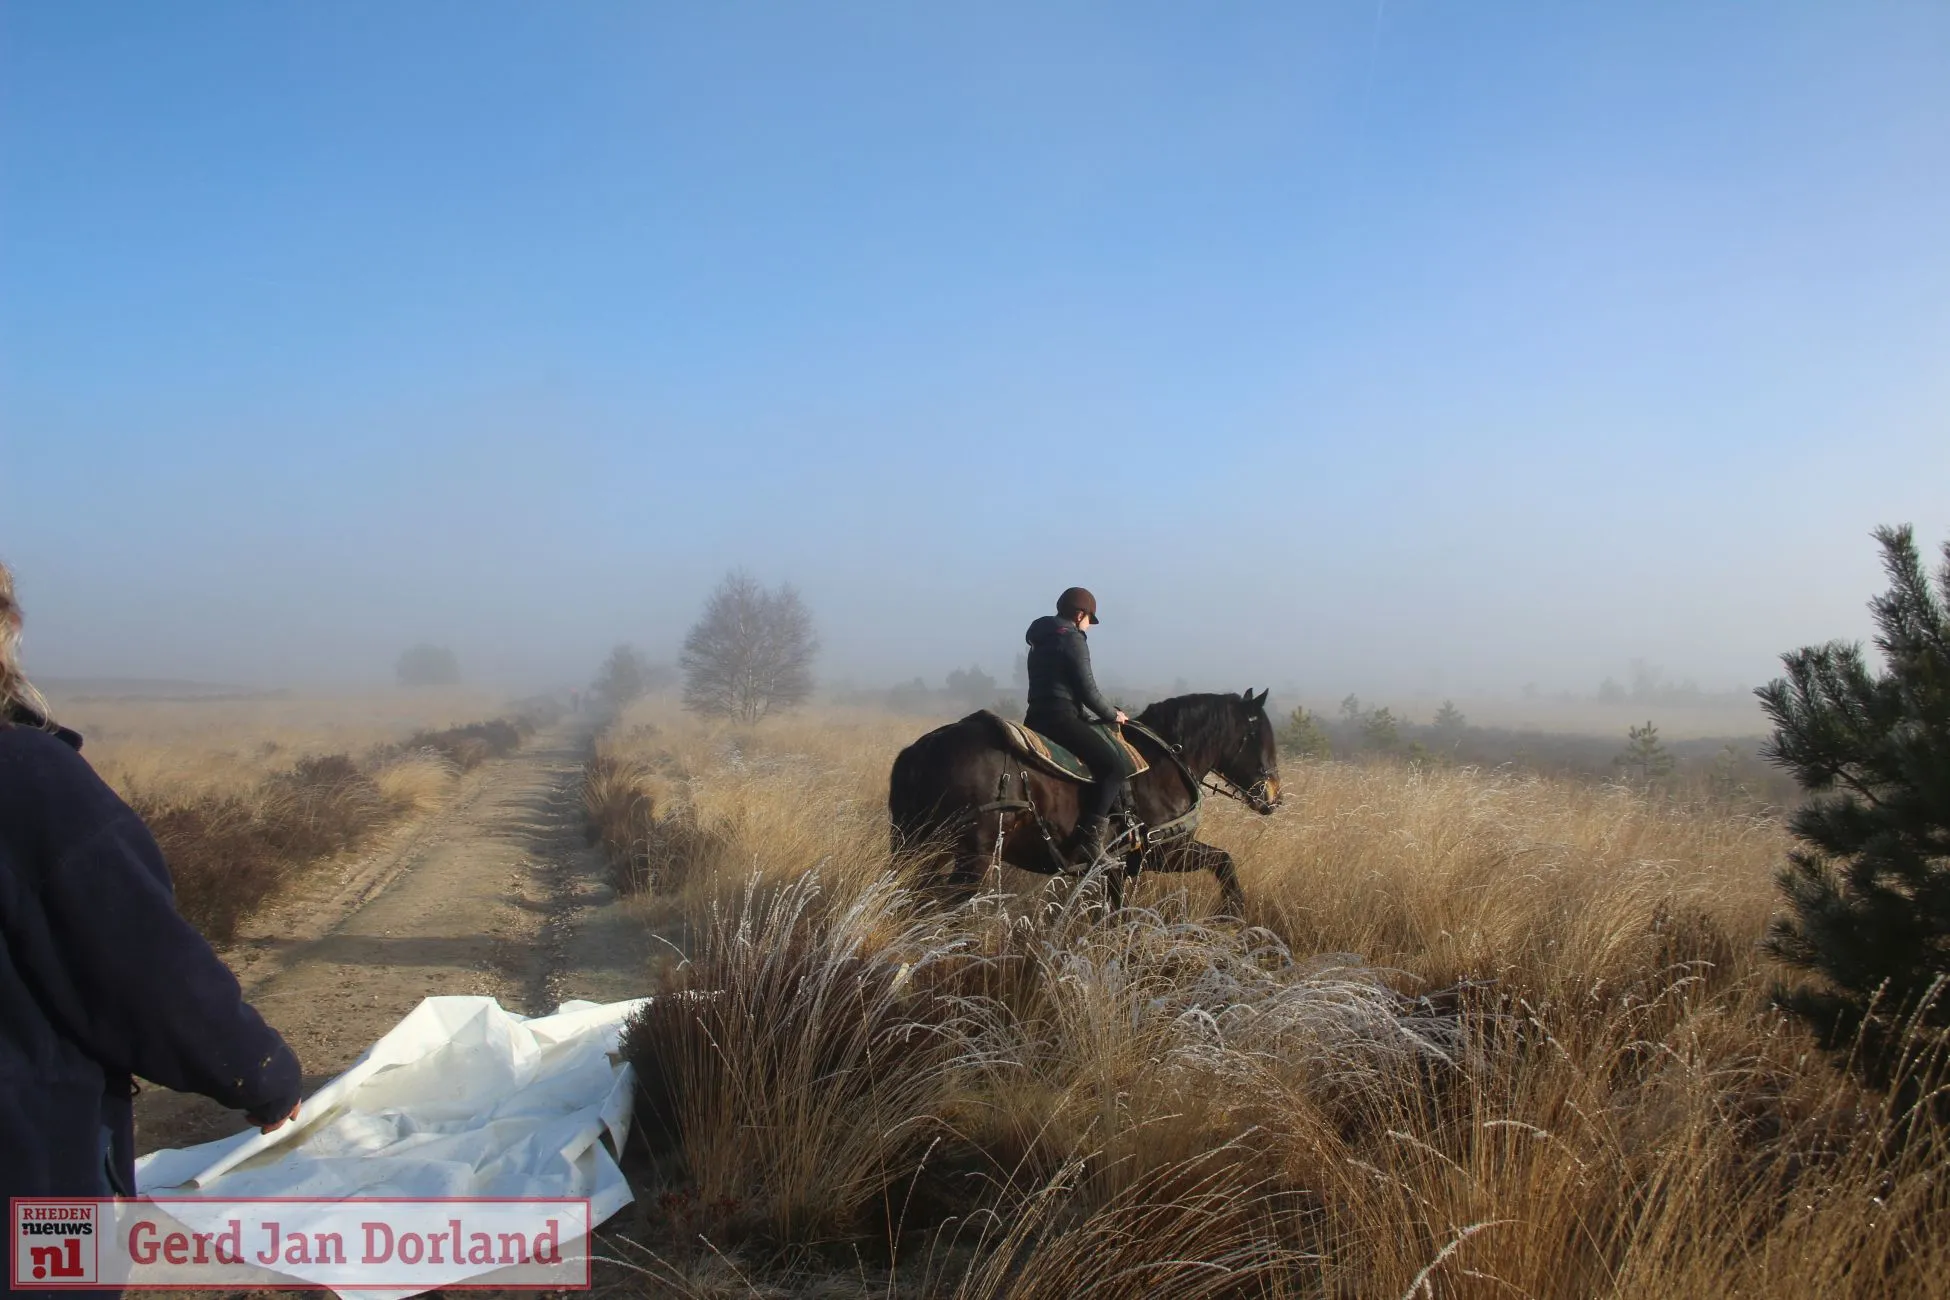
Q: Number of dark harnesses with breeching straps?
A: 1